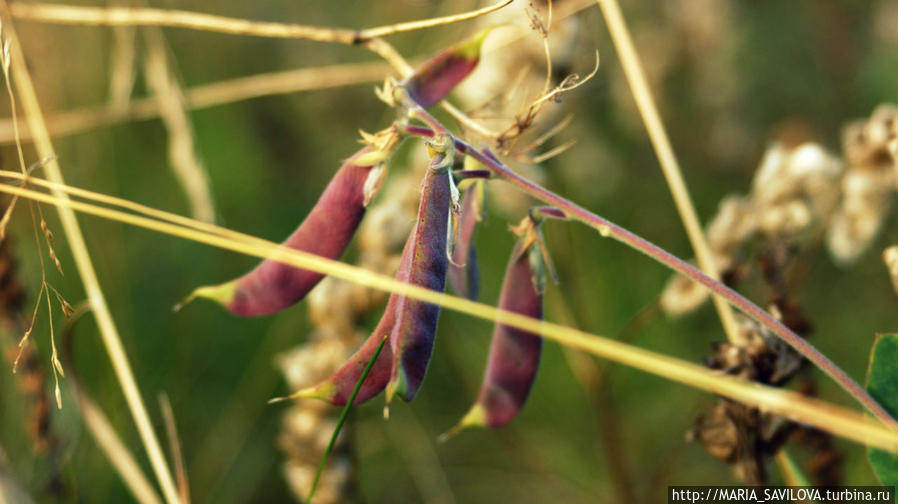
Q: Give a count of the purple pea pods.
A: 6